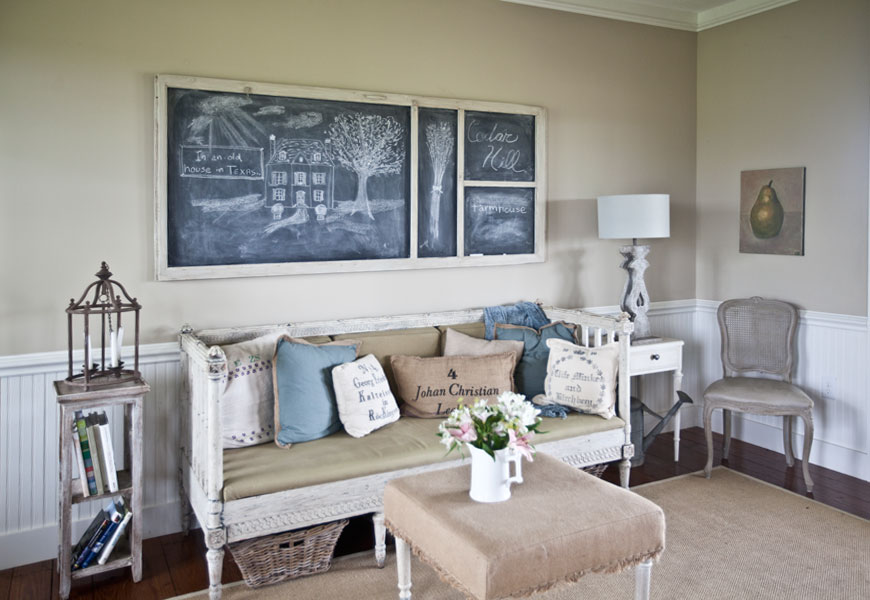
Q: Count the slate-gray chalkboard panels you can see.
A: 4